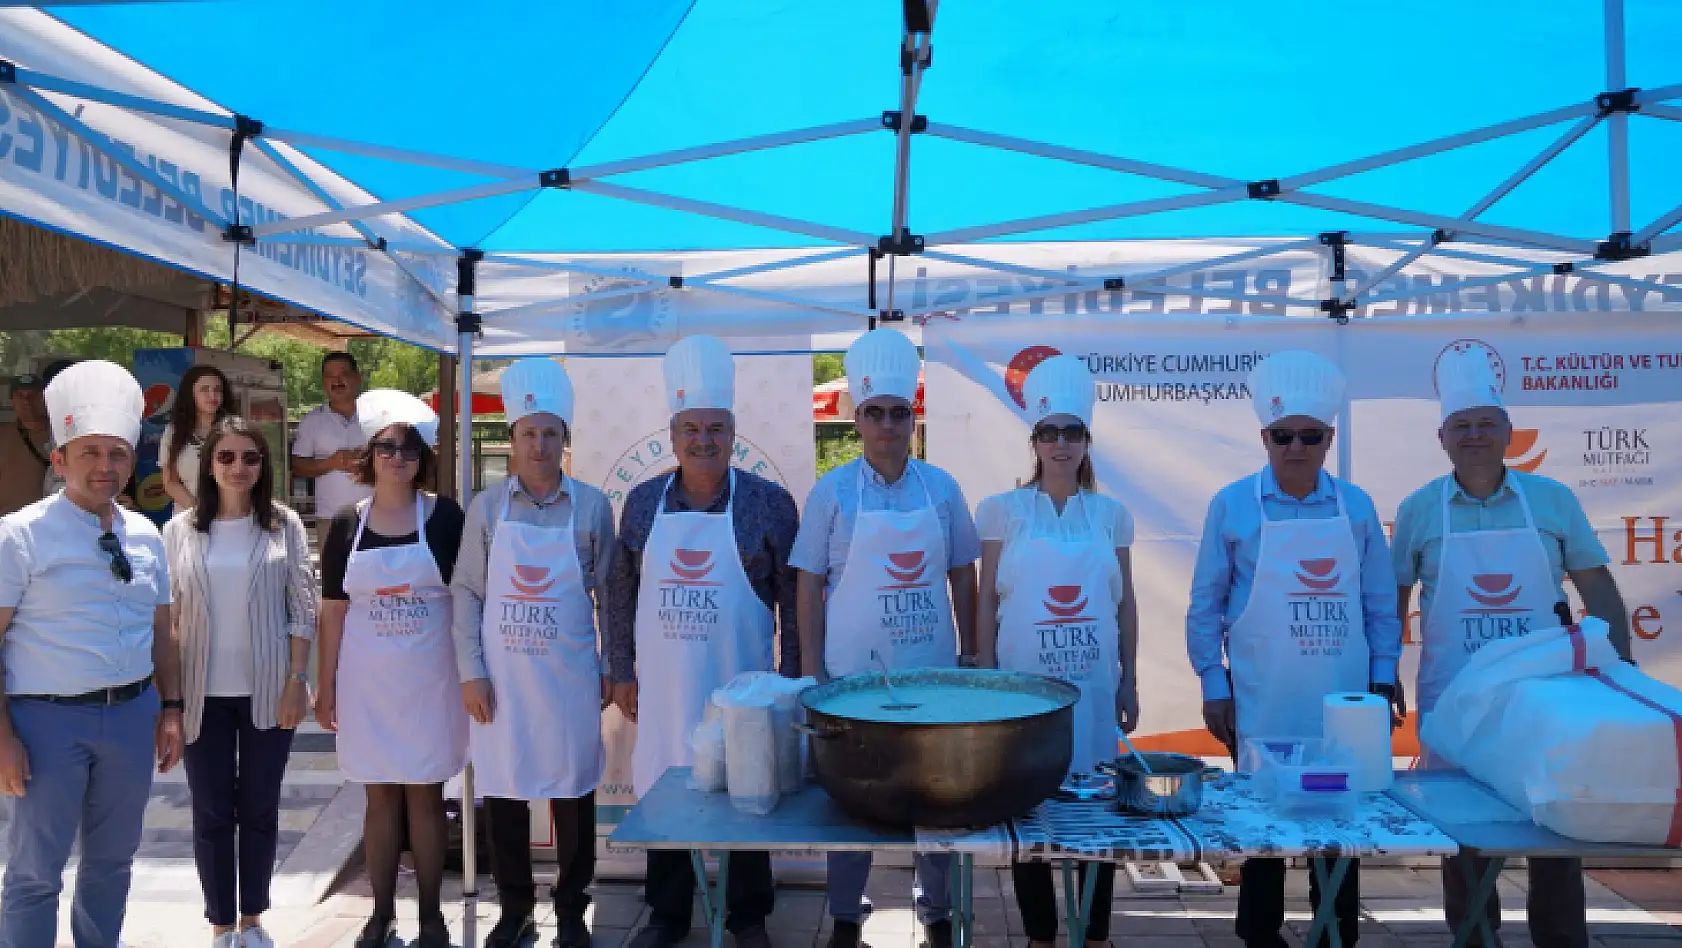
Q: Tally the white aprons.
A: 7